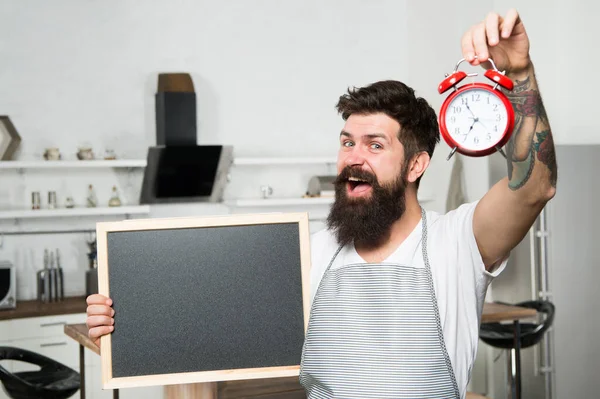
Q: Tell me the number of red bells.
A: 2